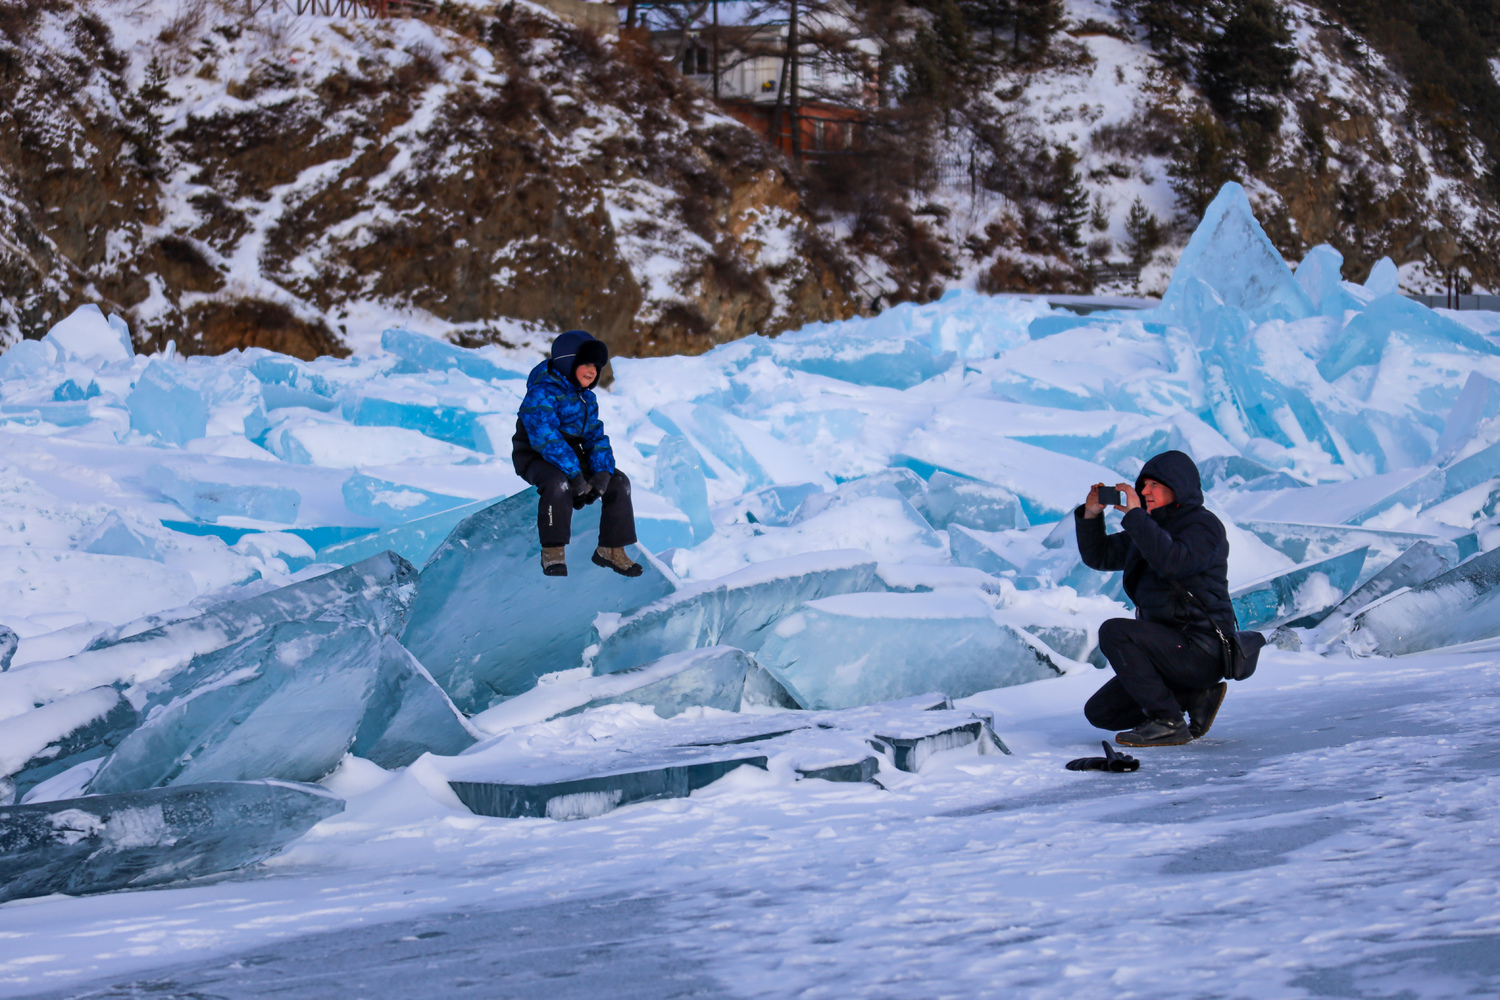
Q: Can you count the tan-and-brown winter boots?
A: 2